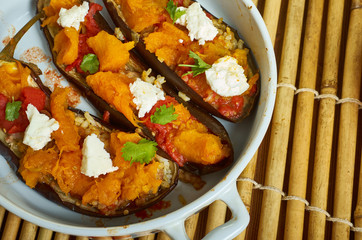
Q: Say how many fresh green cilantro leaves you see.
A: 6